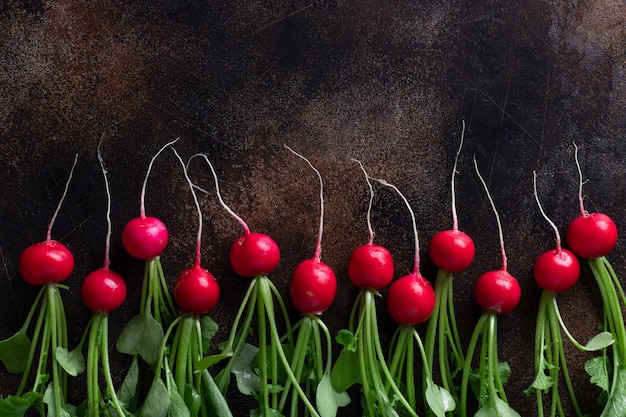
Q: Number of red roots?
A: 12